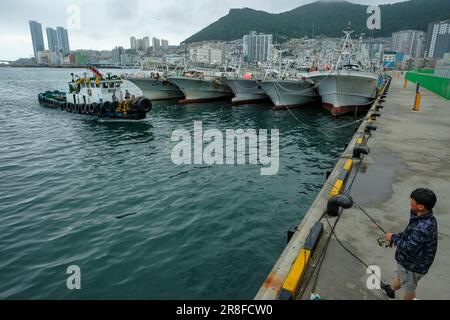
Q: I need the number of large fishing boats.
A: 5